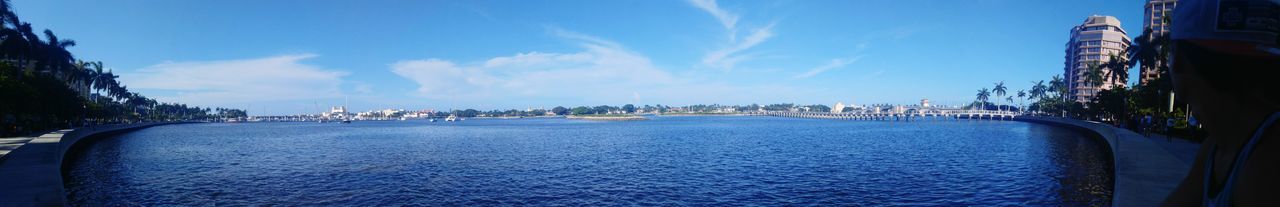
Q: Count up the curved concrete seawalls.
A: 2